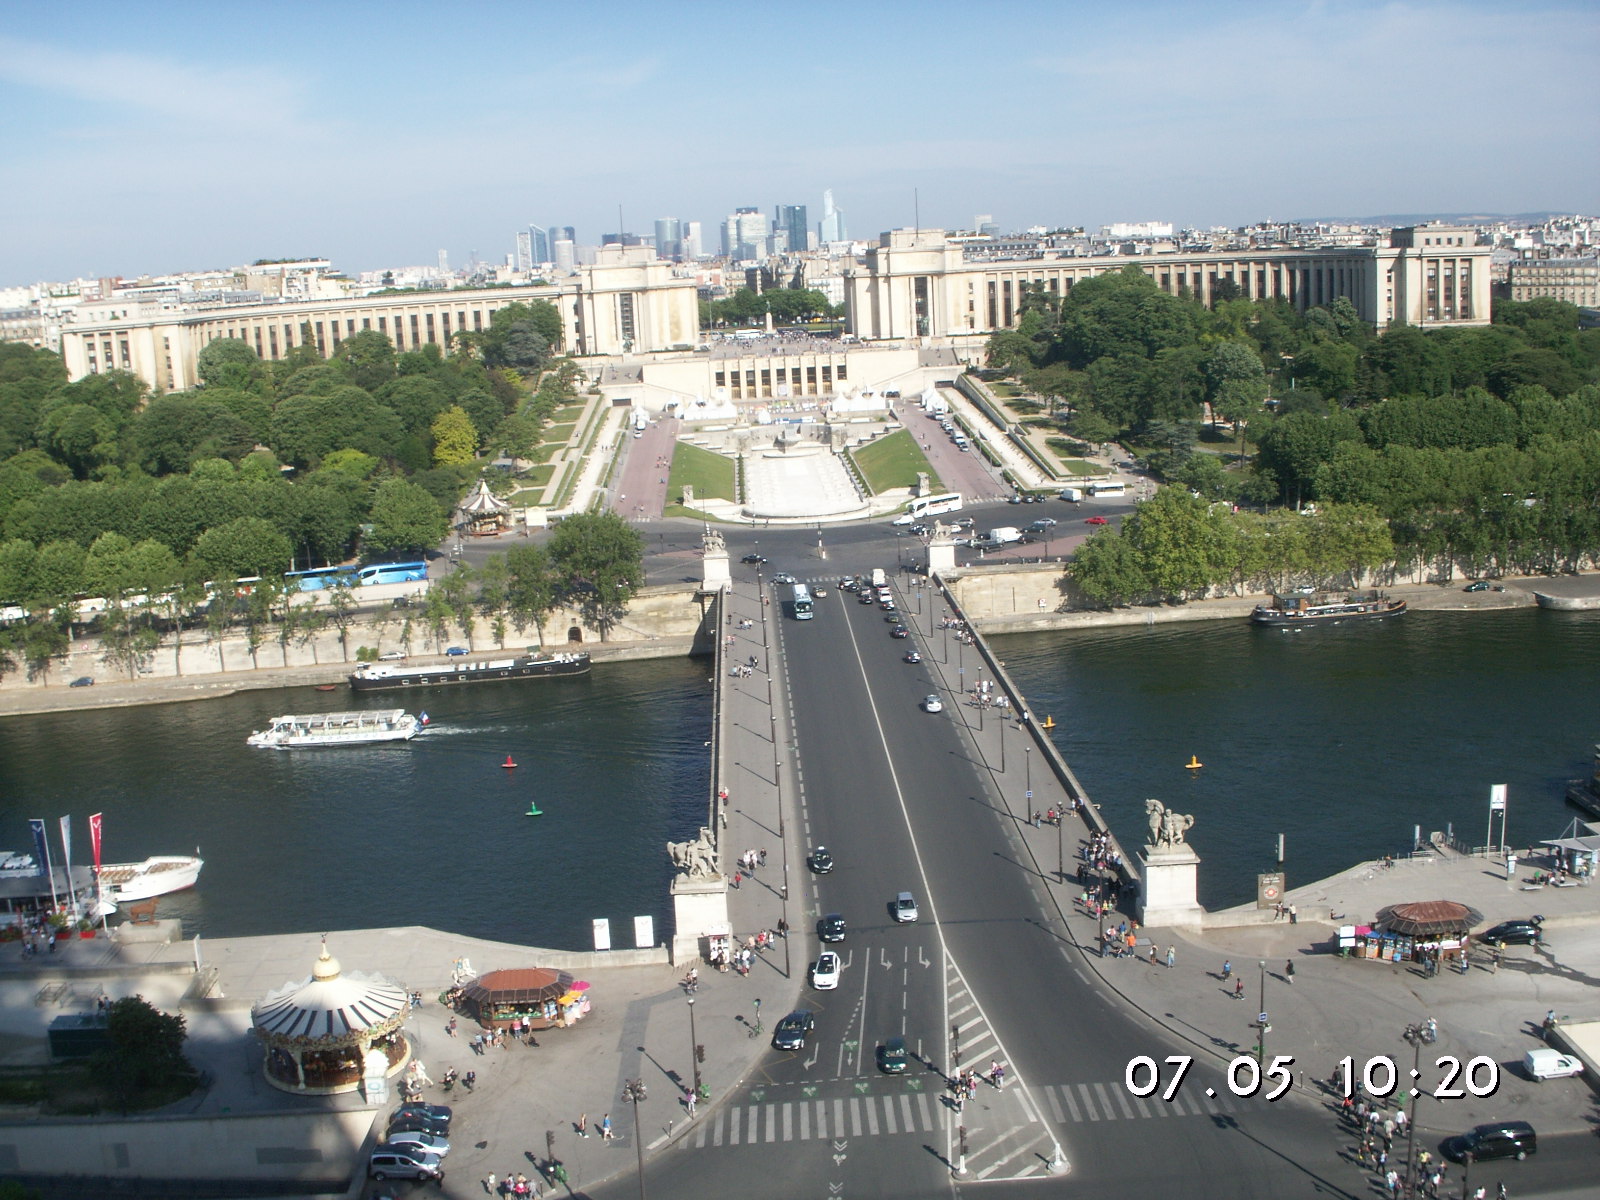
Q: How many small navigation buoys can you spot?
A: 4